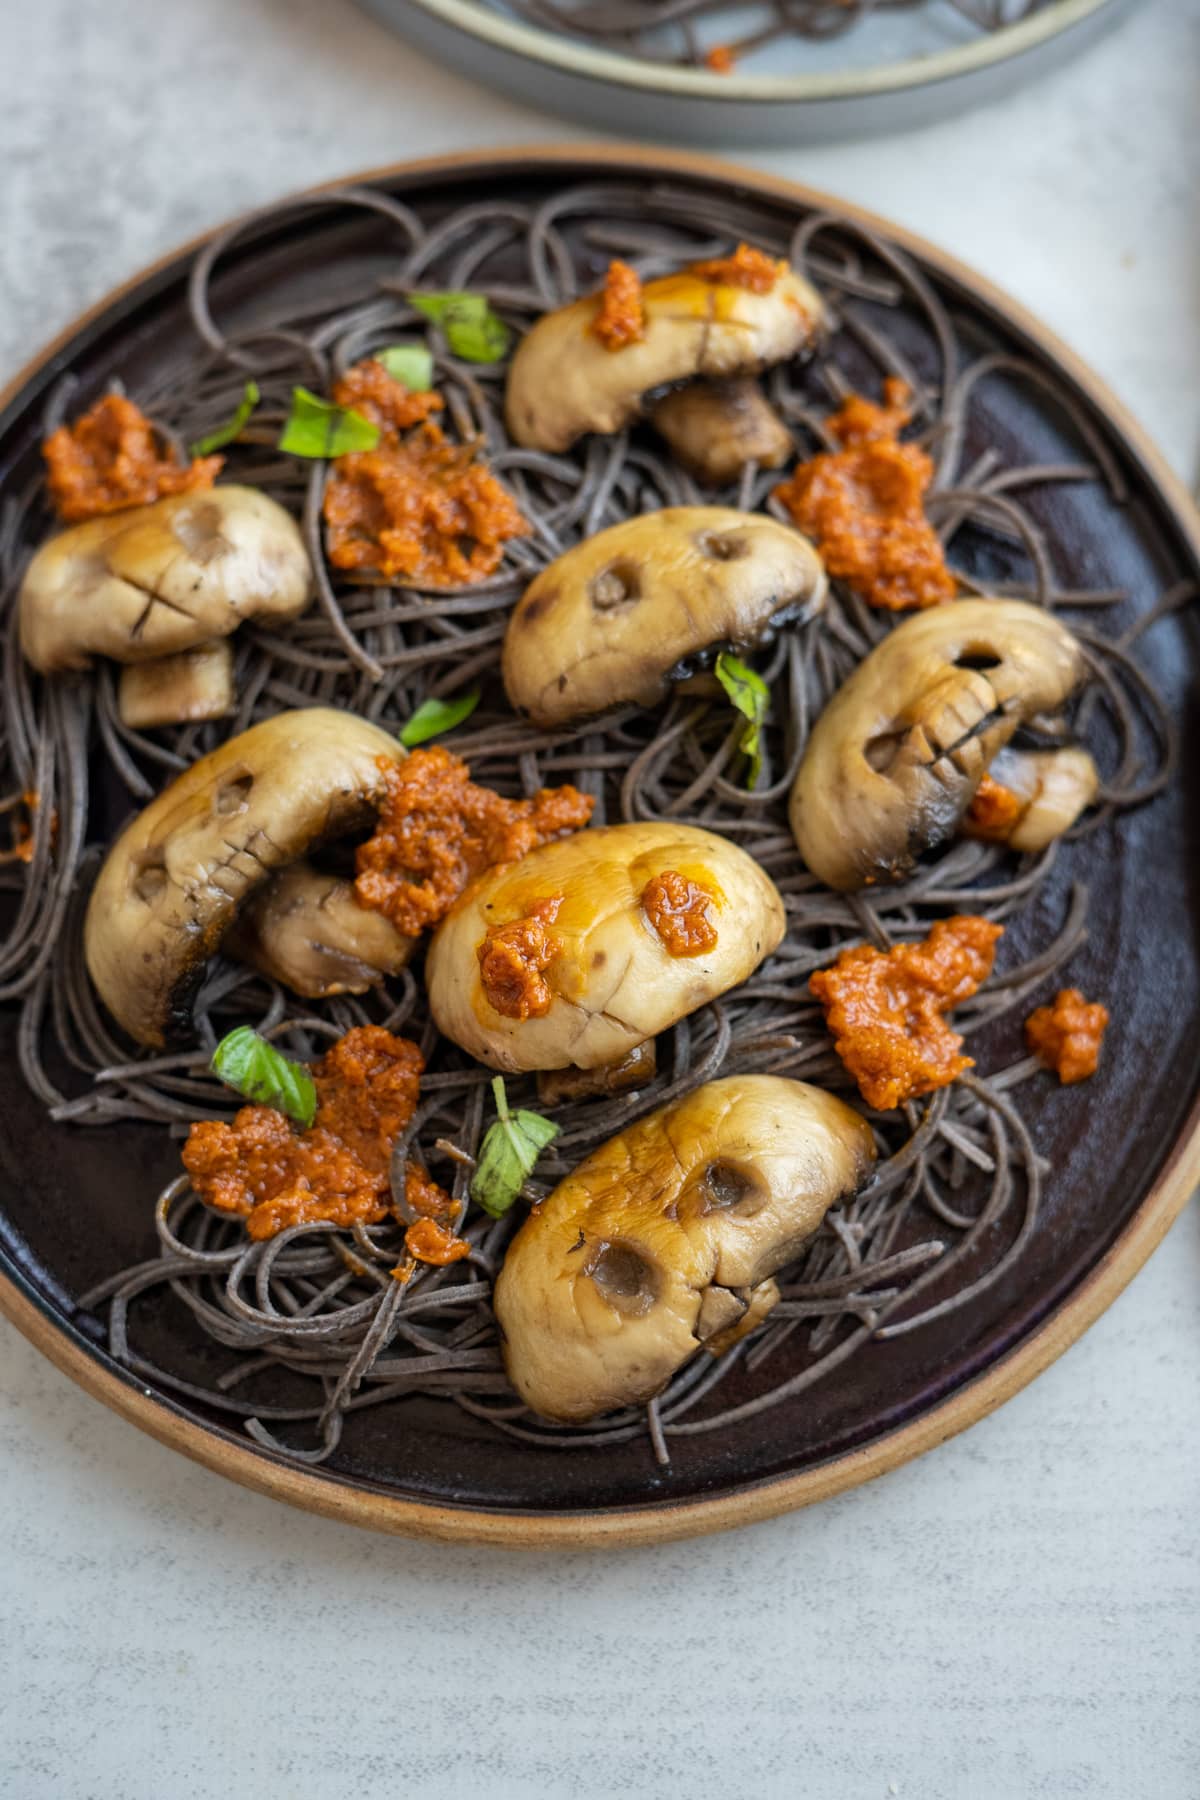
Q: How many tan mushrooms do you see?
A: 7